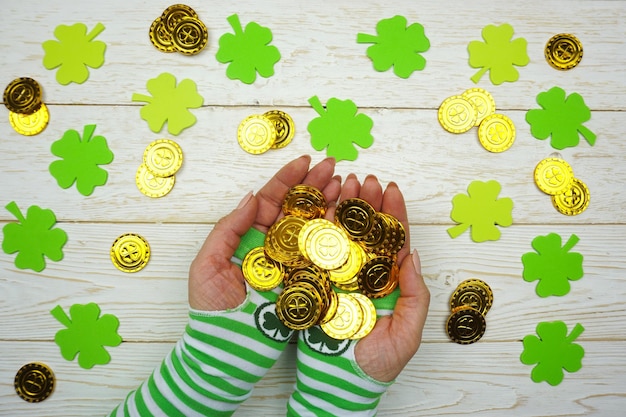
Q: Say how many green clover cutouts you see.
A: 13